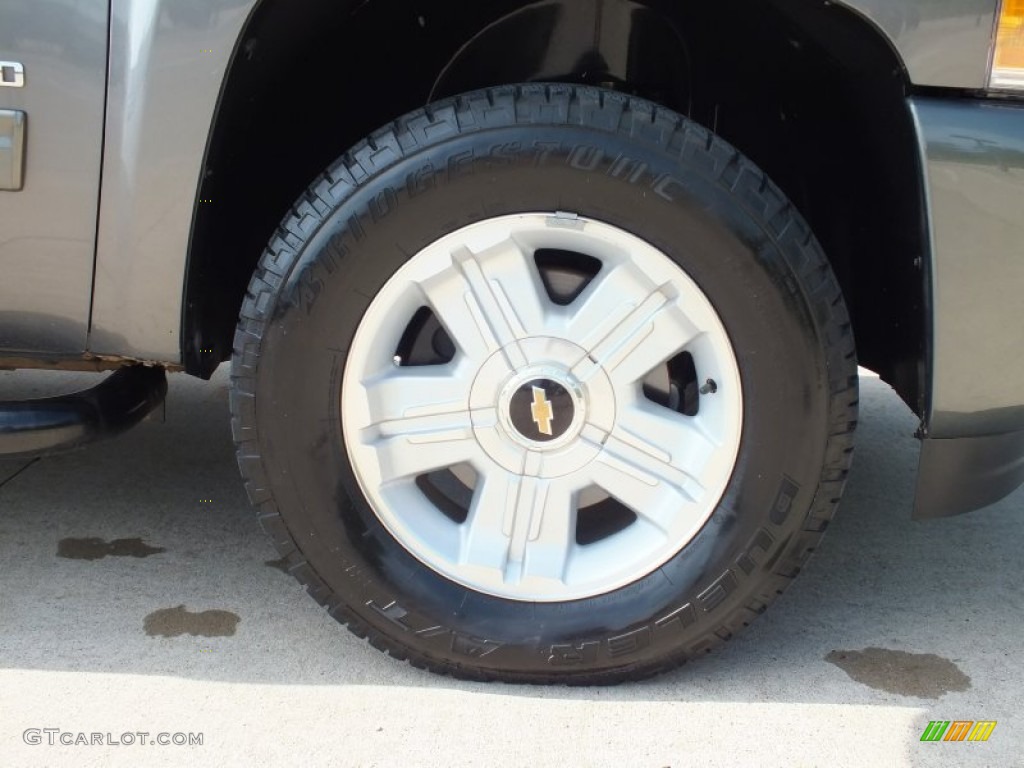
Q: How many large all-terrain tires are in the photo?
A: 1